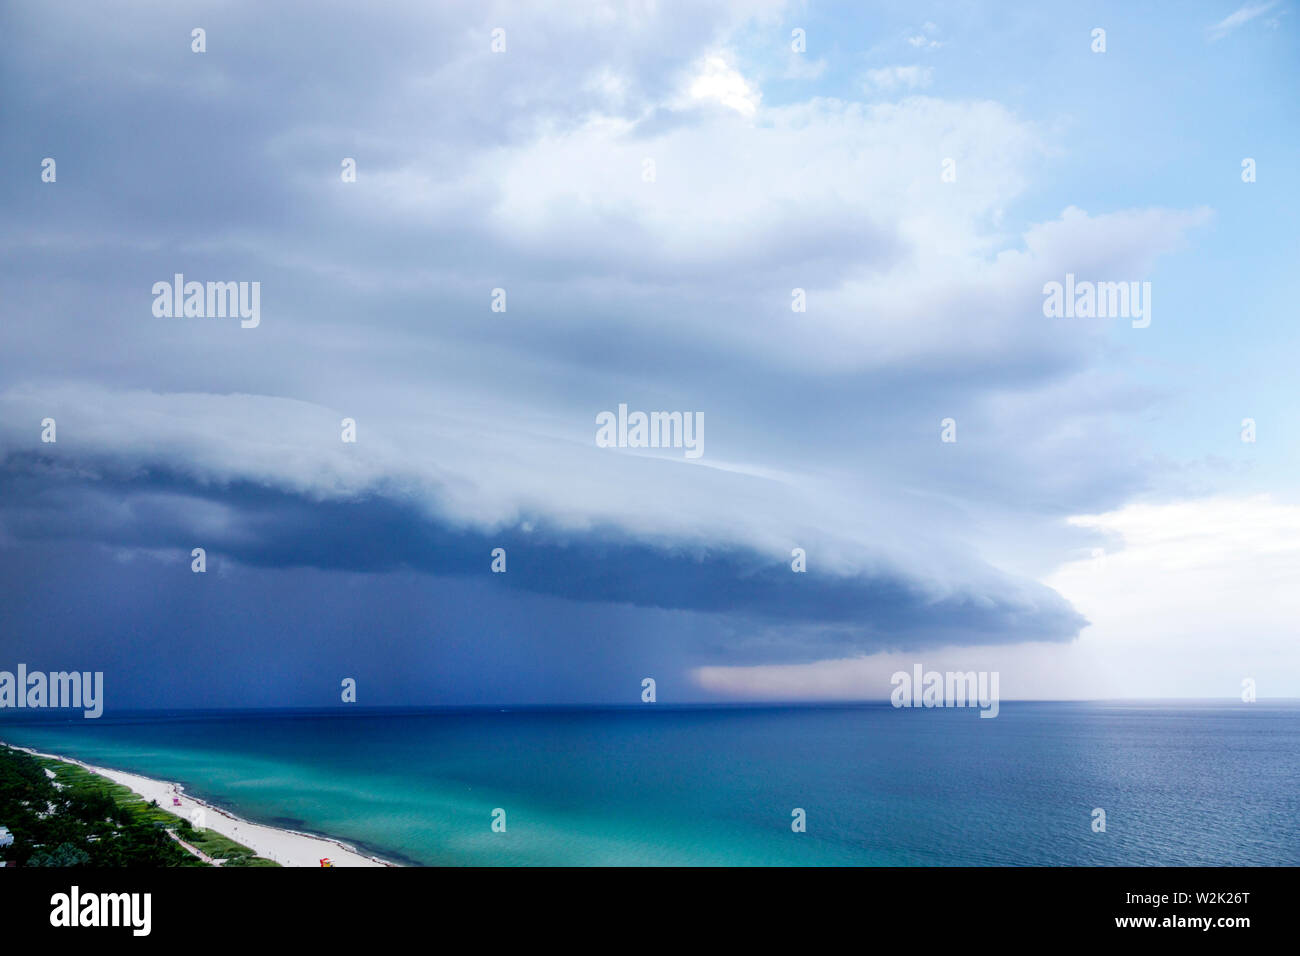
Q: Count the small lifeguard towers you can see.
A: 2